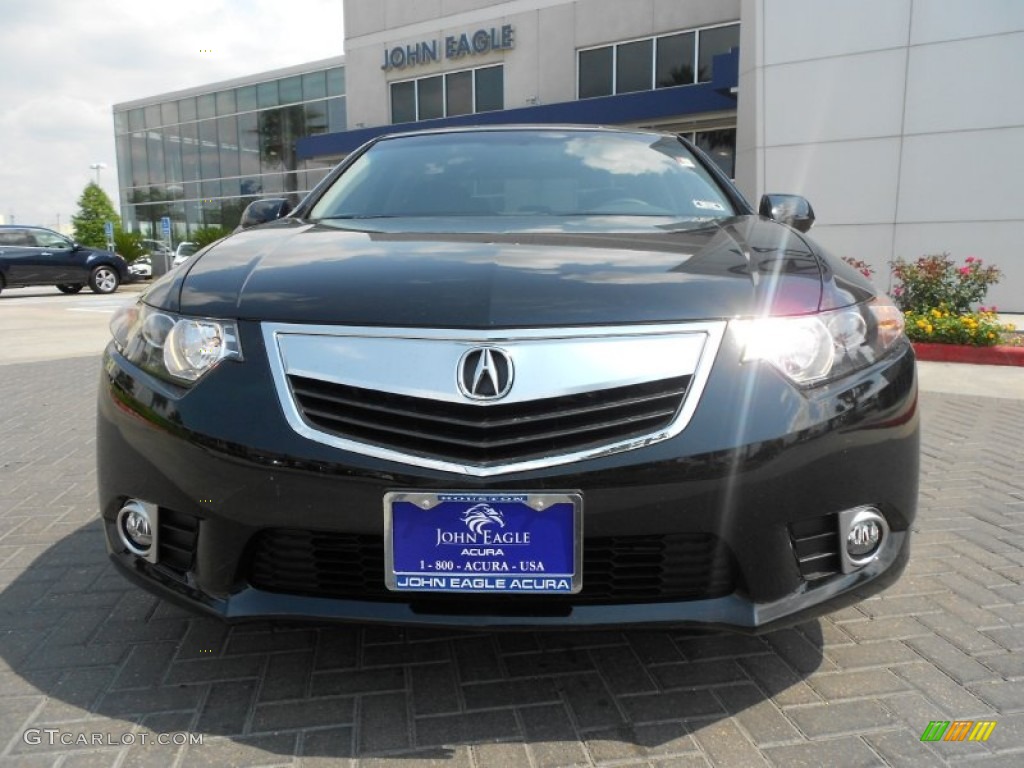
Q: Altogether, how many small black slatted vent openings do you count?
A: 2